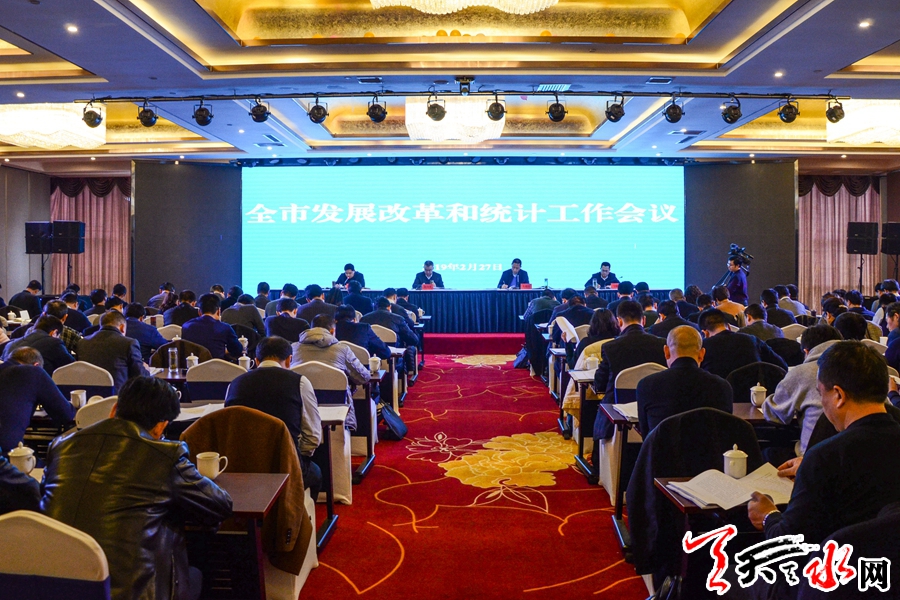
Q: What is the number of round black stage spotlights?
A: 14